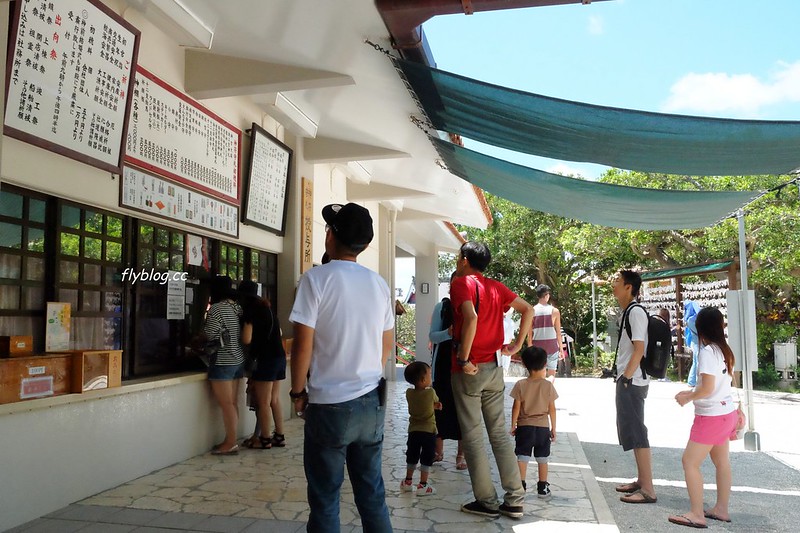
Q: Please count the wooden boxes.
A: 3